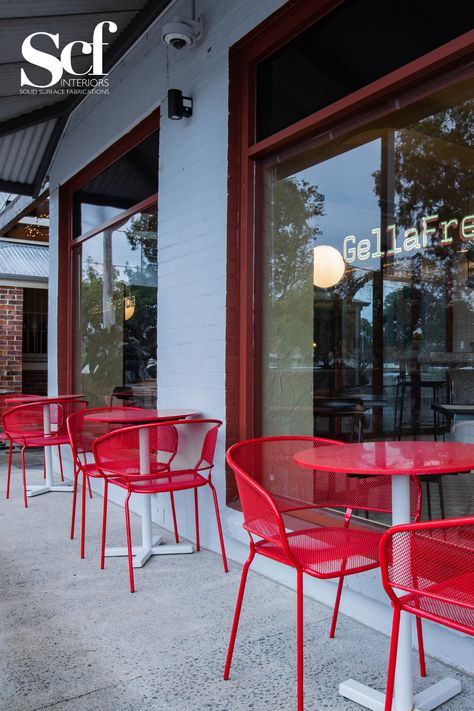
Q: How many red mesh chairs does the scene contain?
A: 6